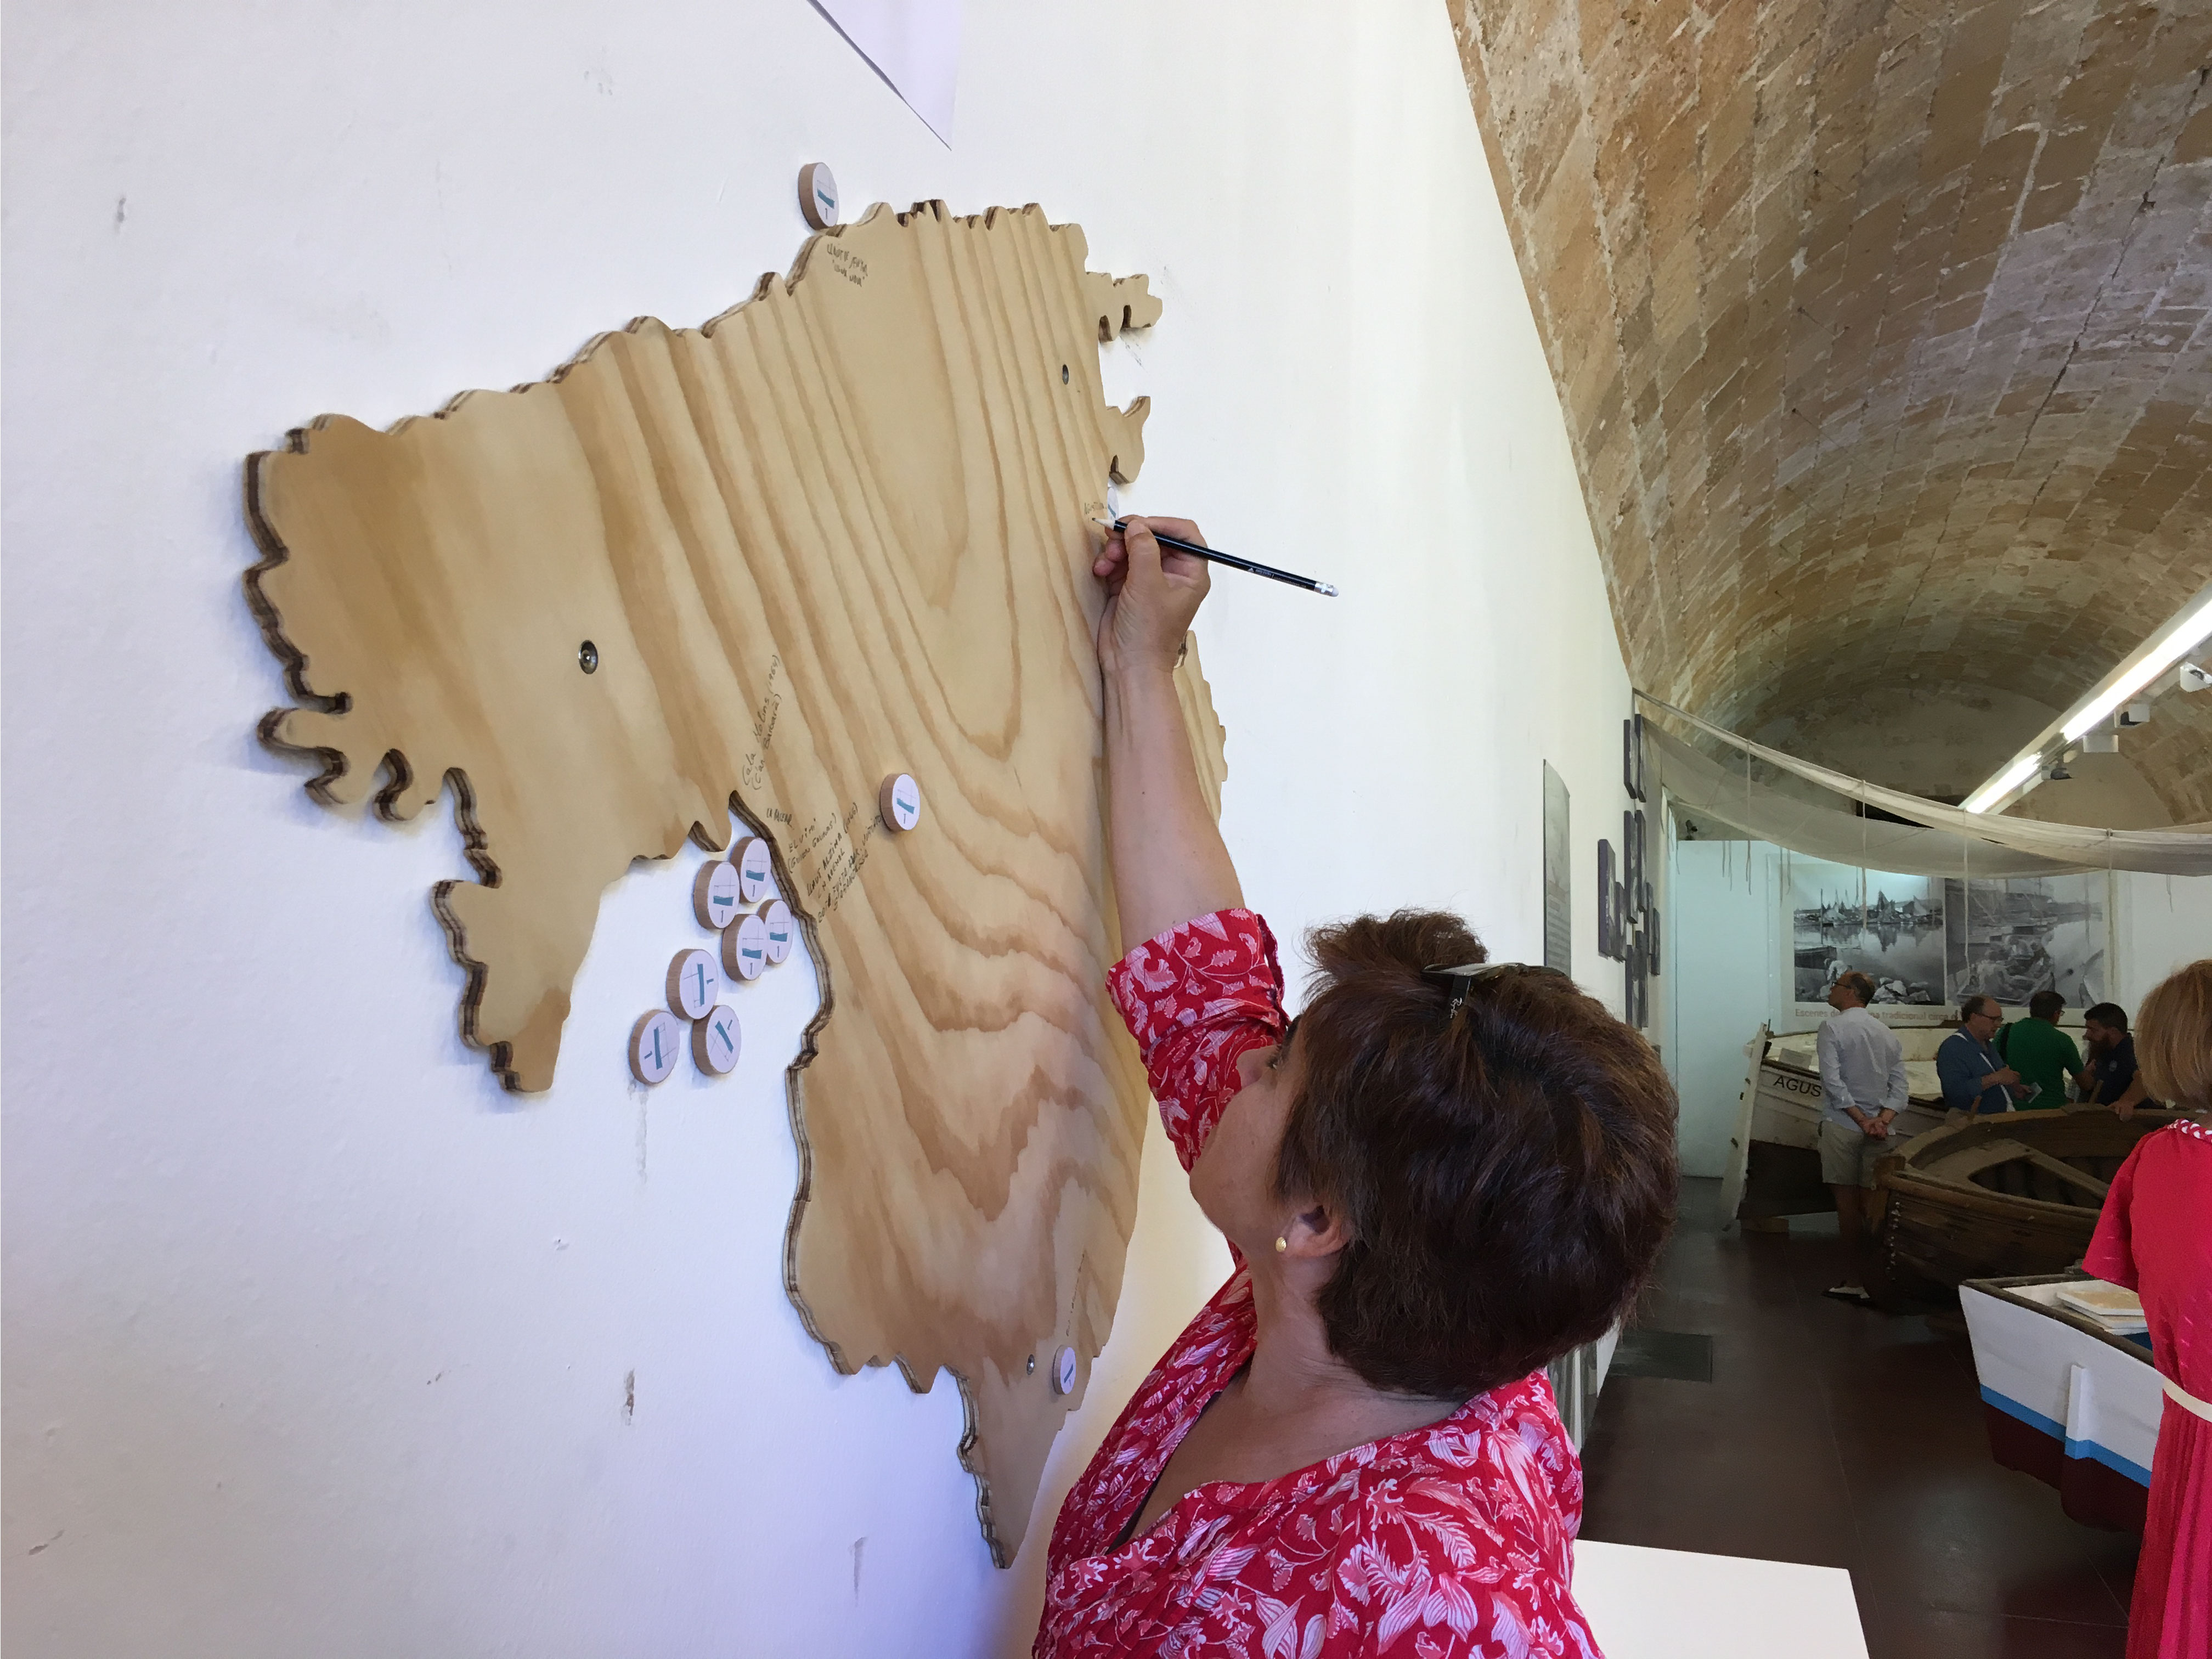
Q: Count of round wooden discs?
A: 11